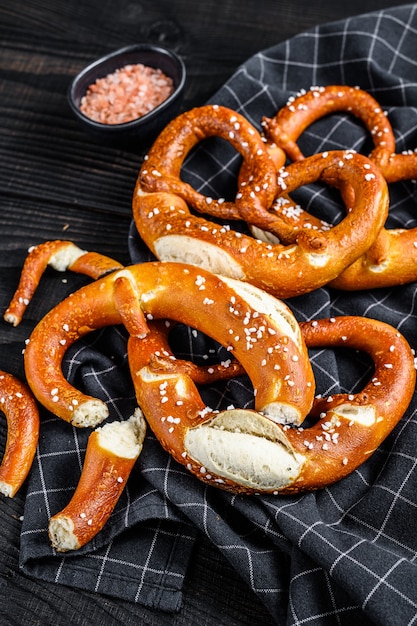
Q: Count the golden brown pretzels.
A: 4